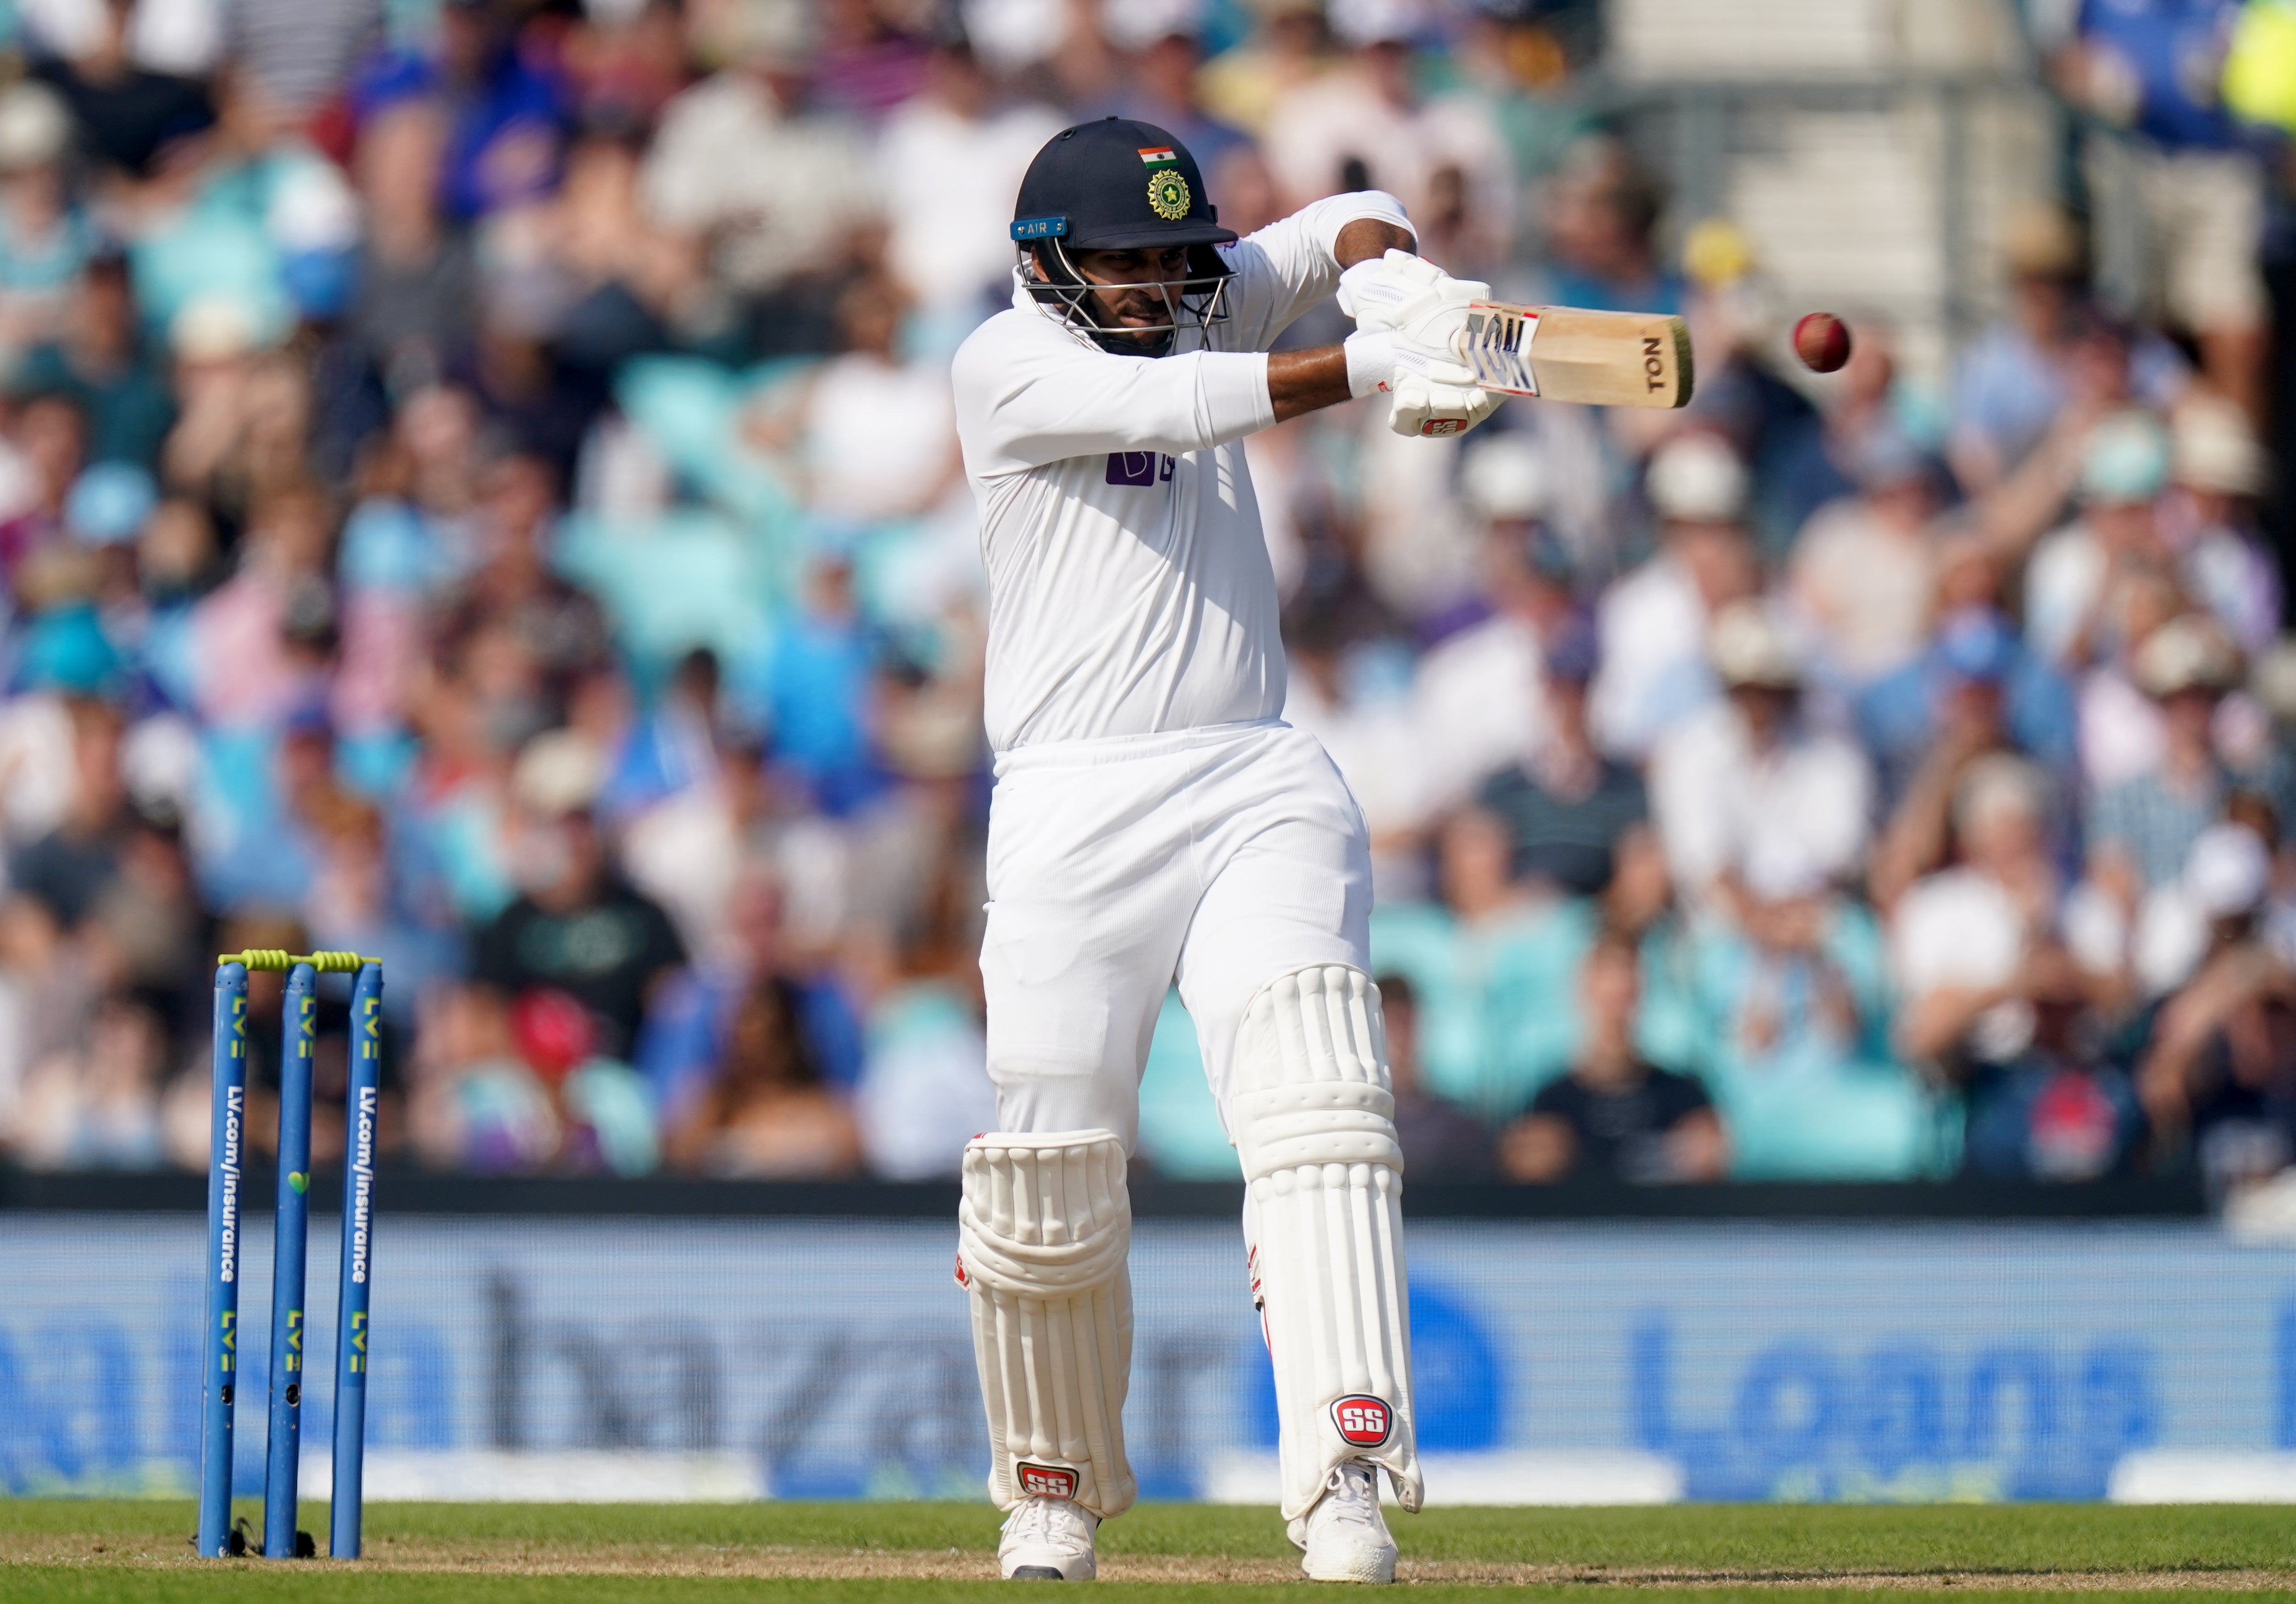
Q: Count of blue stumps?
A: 3